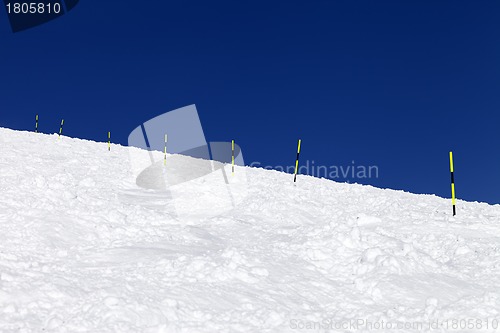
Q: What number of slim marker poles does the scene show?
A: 7